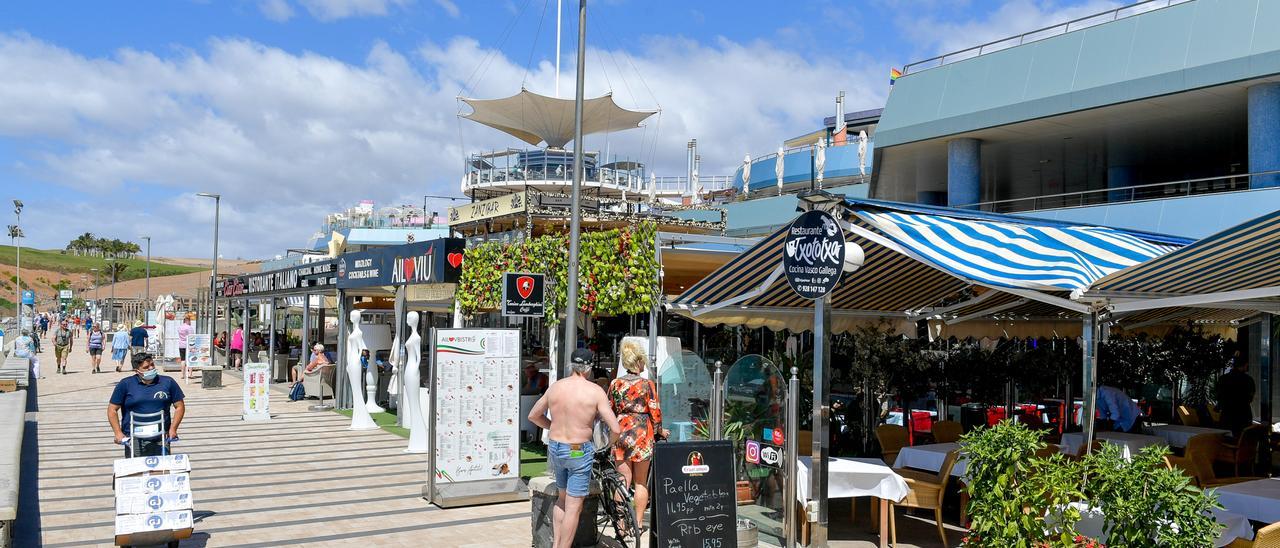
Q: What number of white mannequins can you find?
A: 2